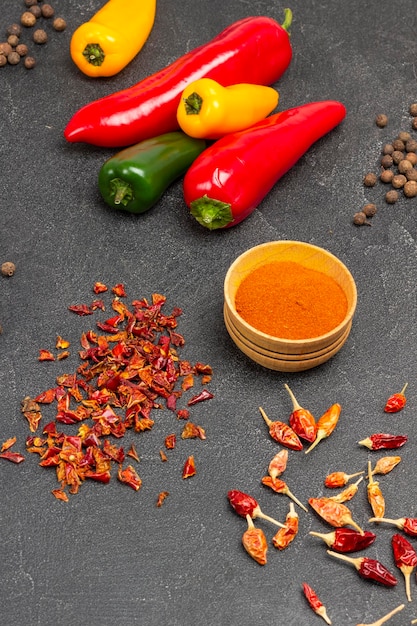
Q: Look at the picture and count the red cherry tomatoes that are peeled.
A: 0